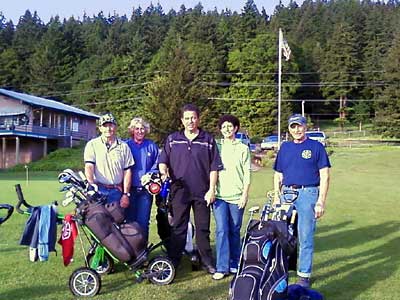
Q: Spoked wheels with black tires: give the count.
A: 3